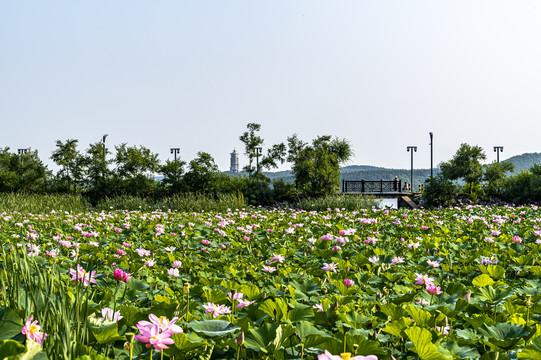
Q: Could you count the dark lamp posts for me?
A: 7